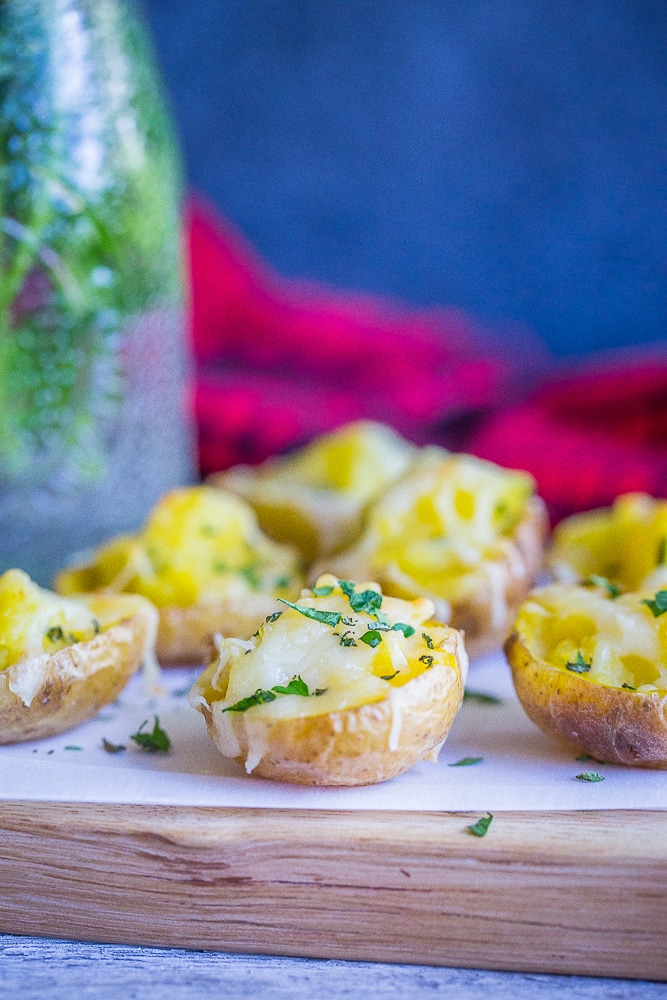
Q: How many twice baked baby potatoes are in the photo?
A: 7